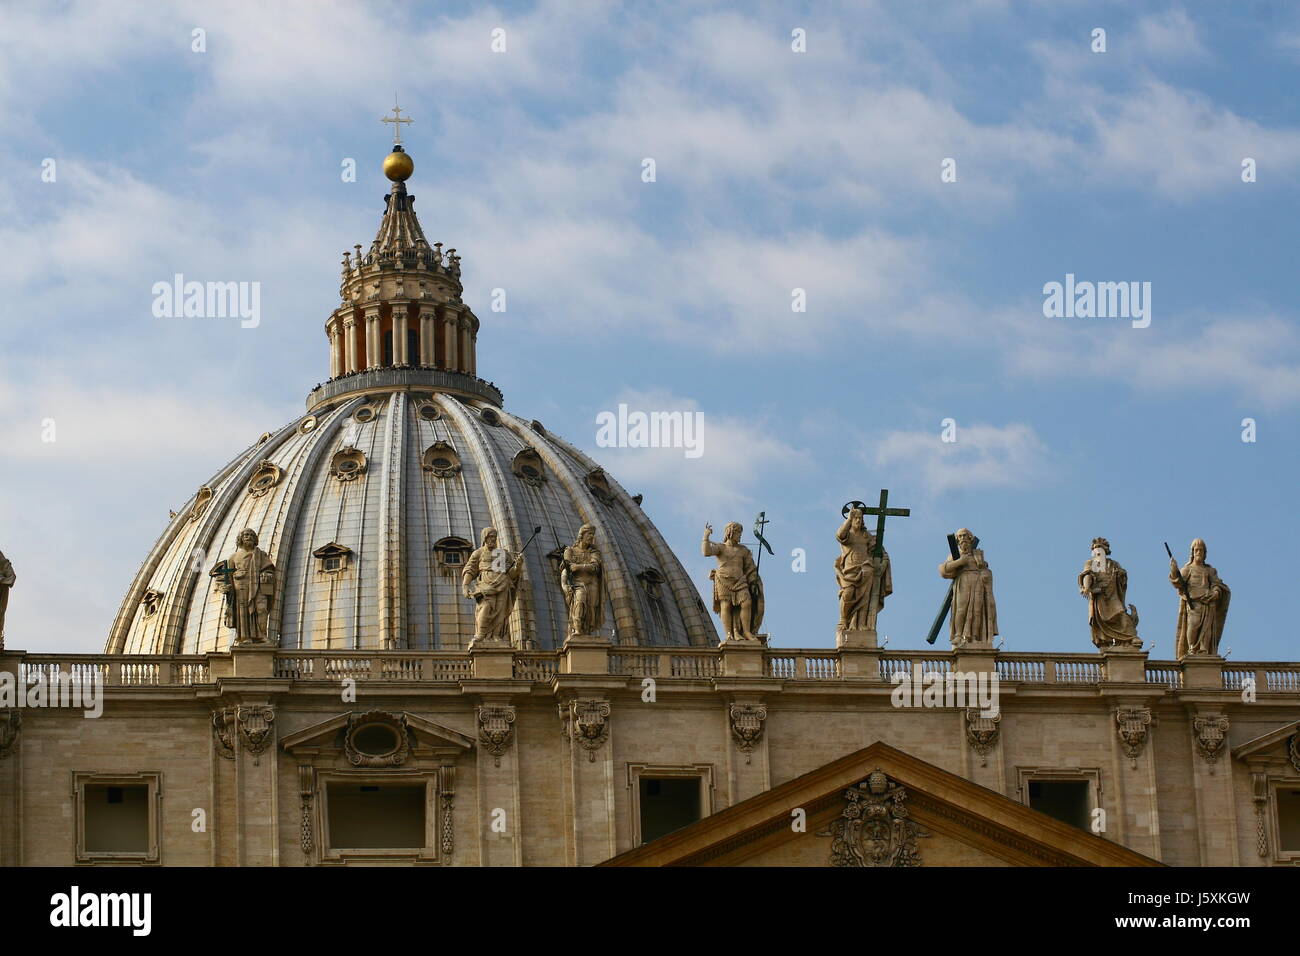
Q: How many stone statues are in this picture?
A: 9